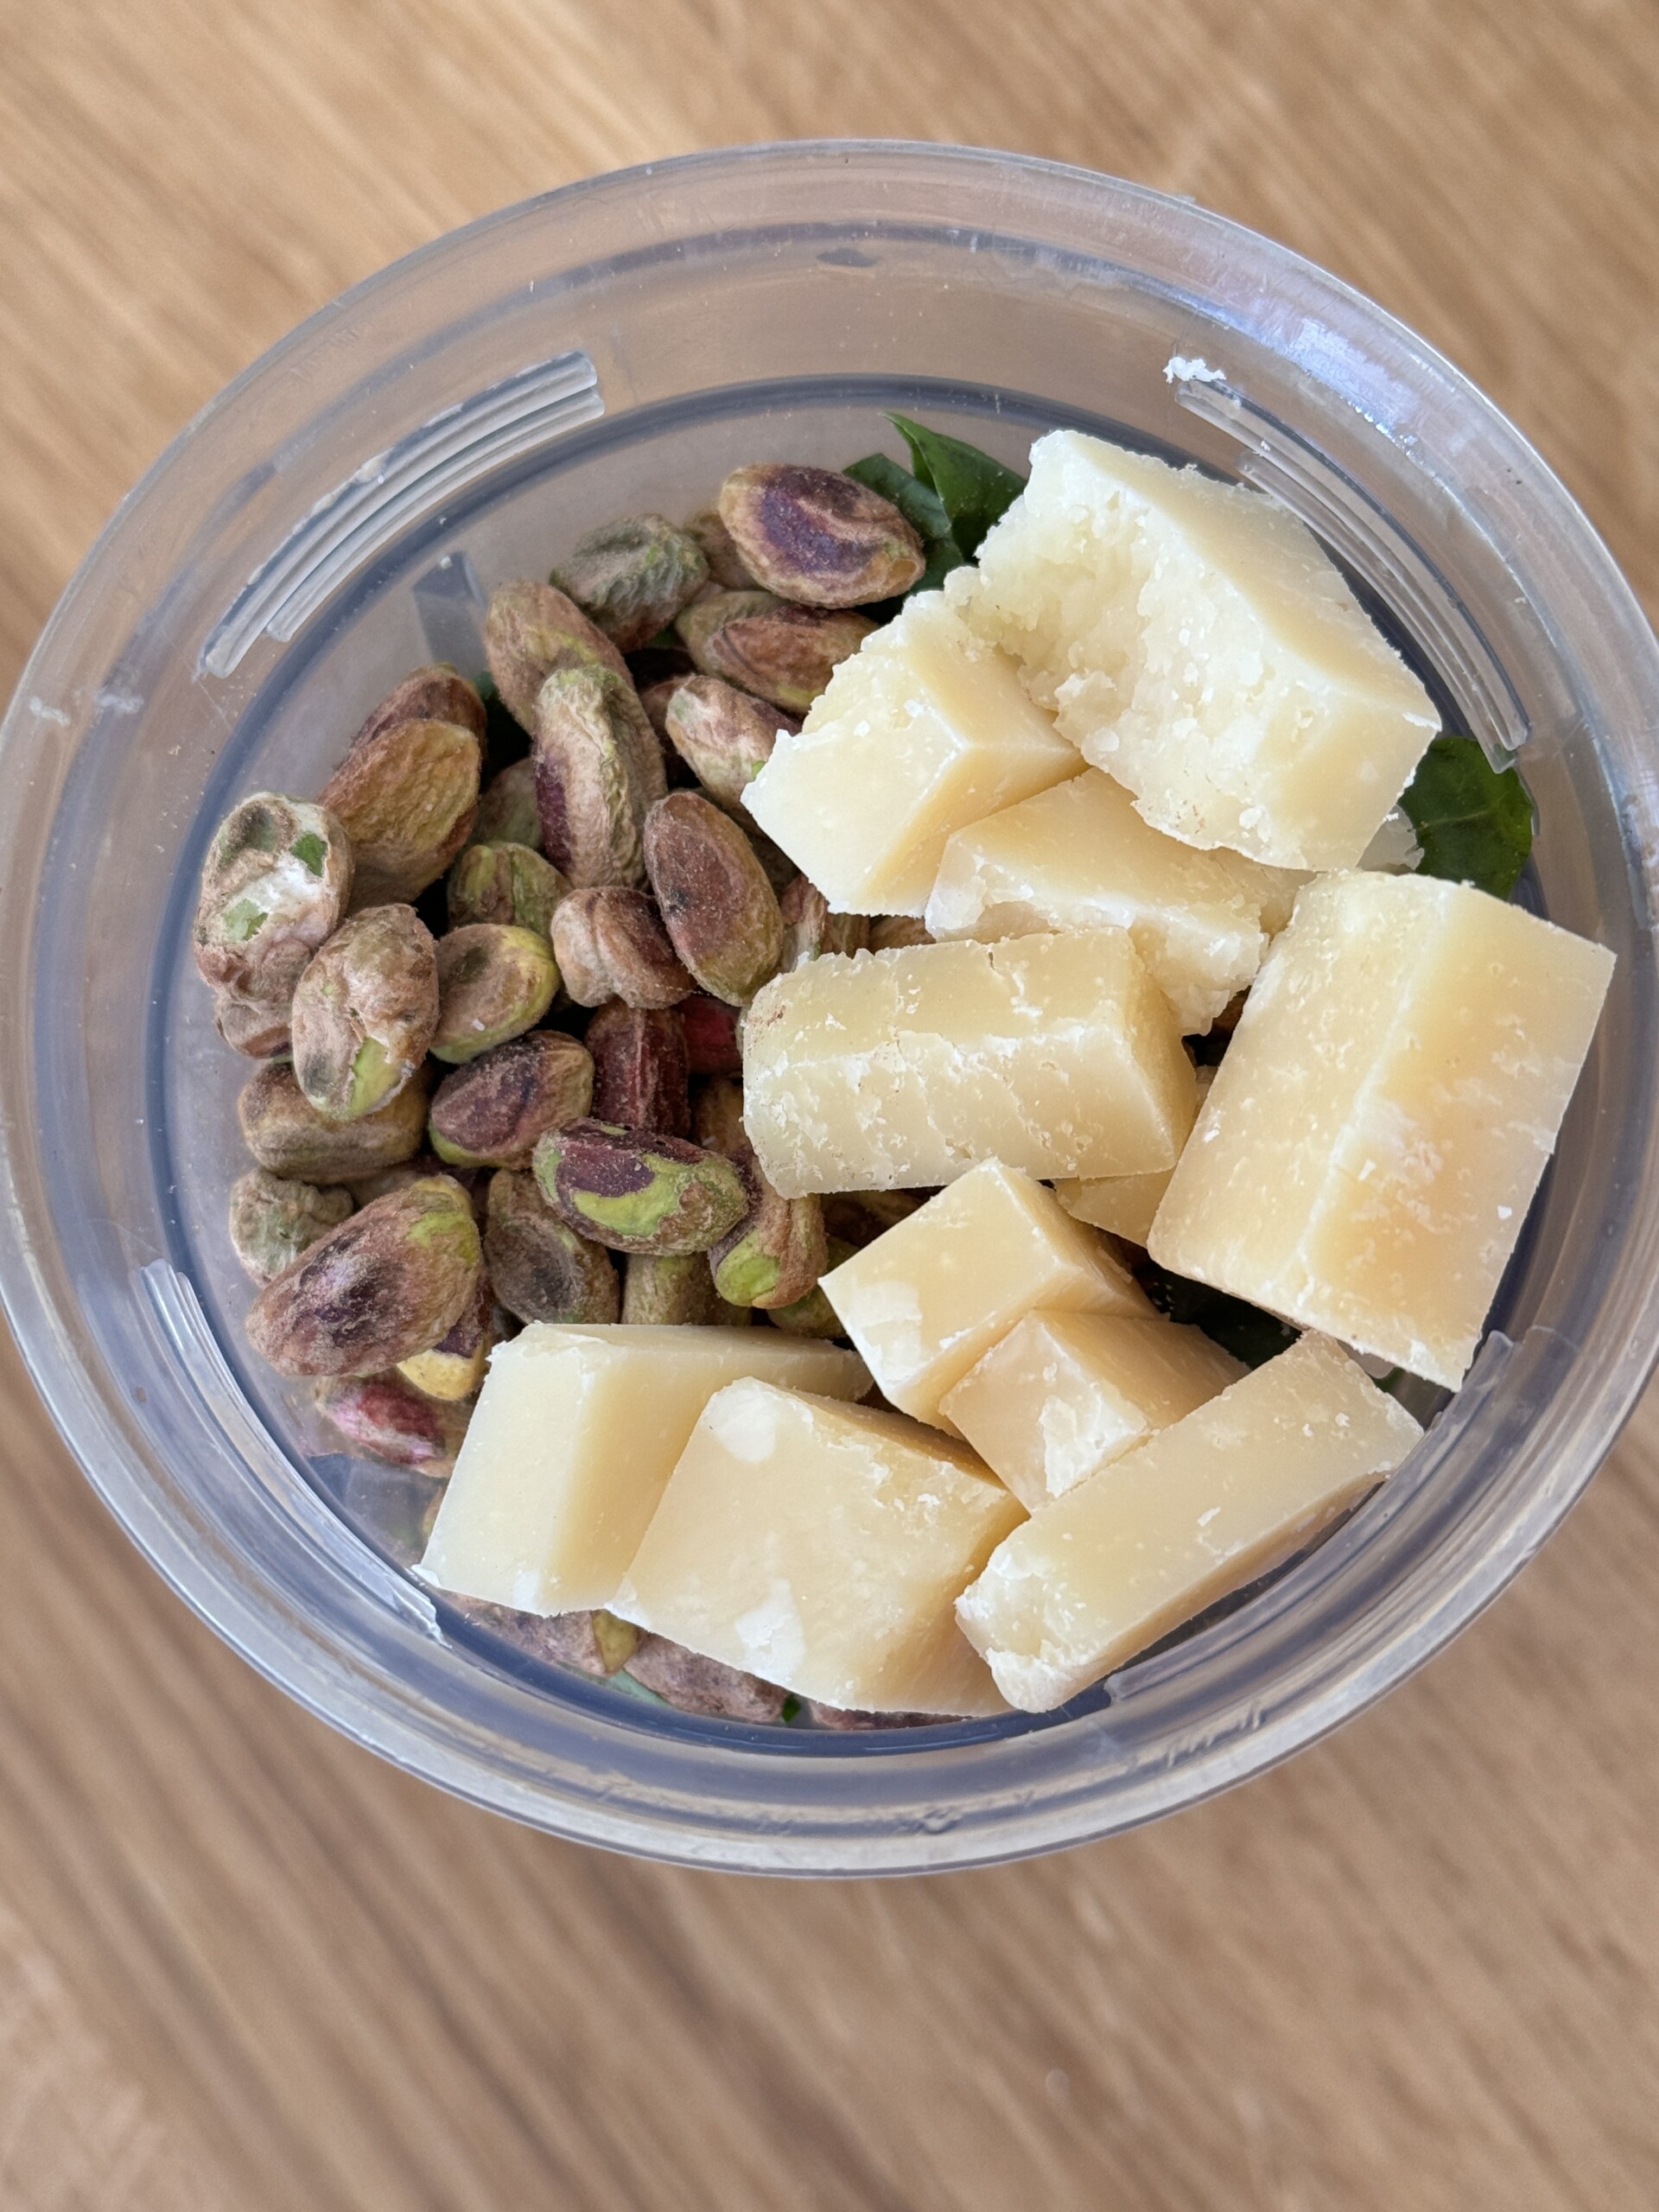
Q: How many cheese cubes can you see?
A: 11